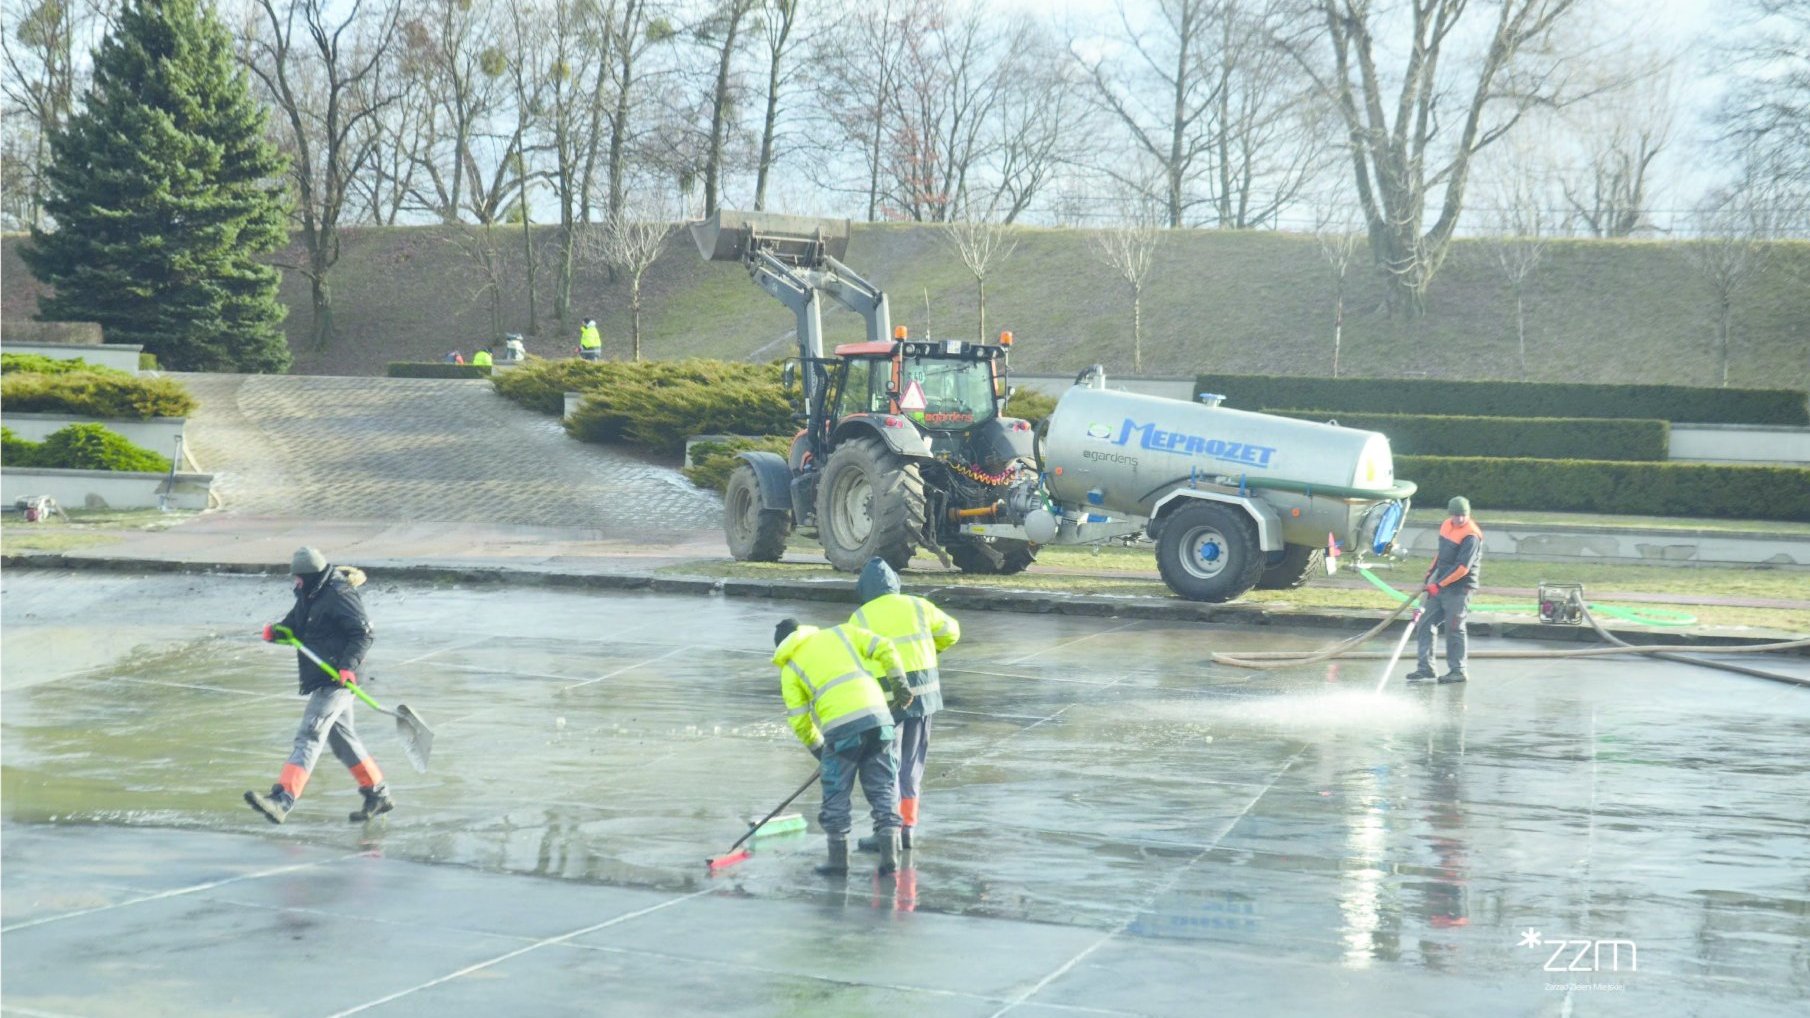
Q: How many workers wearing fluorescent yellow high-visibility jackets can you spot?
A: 4